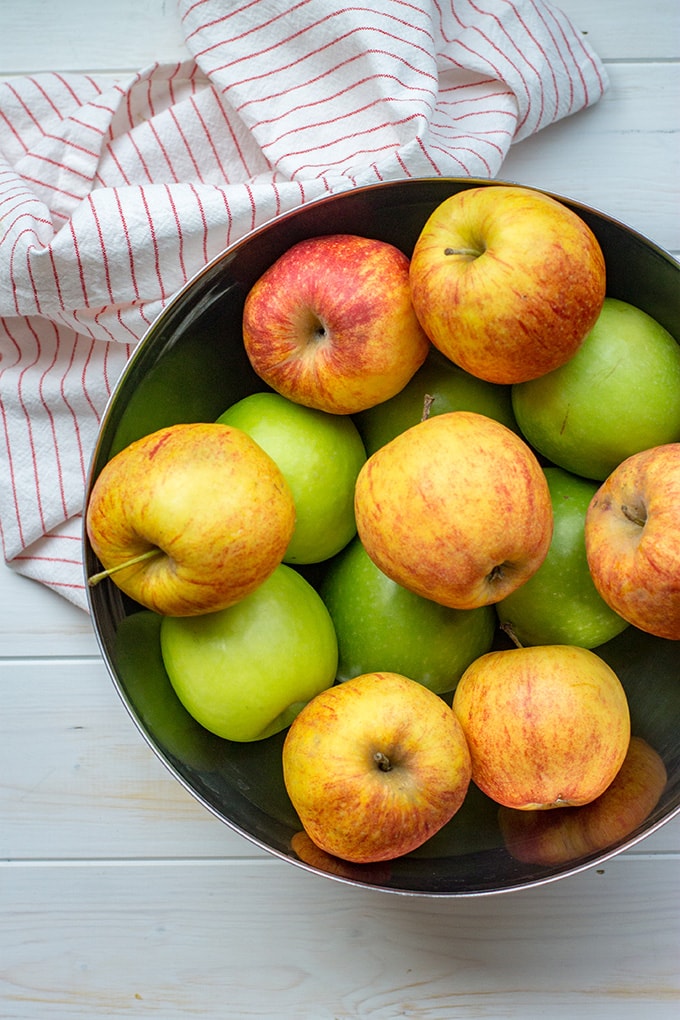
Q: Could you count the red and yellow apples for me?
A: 7